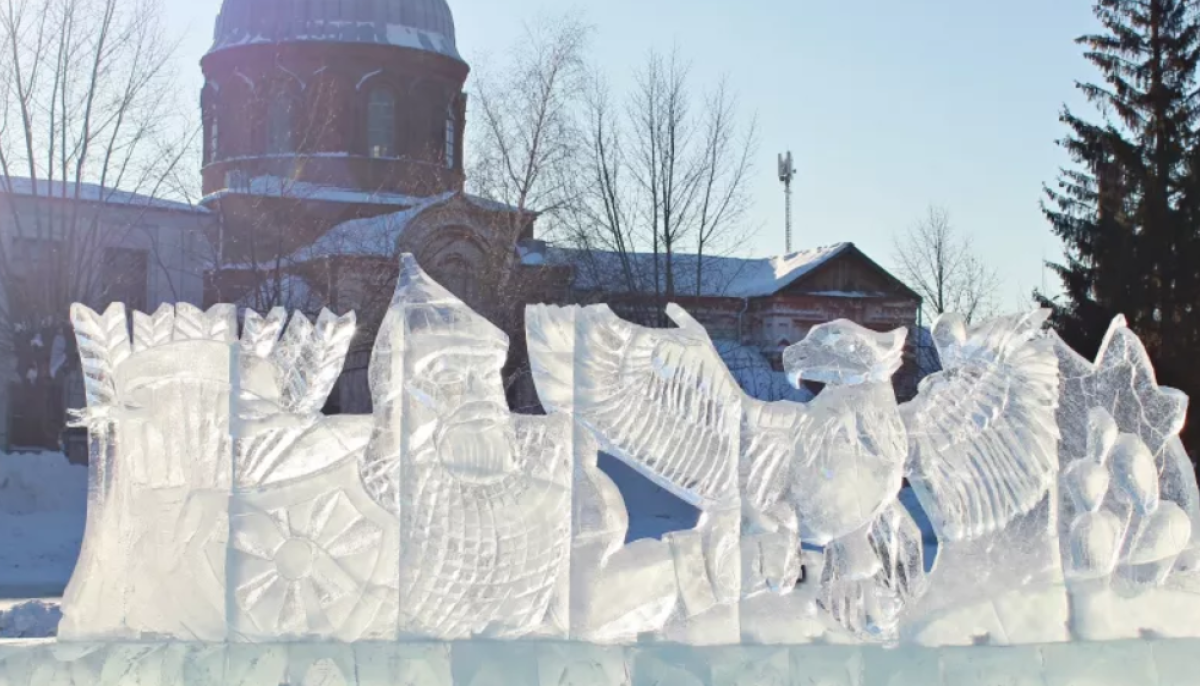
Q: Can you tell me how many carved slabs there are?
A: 7